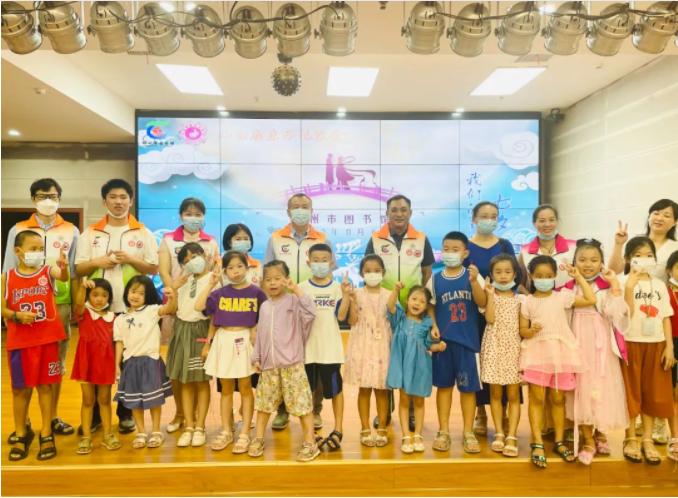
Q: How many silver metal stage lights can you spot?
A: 14